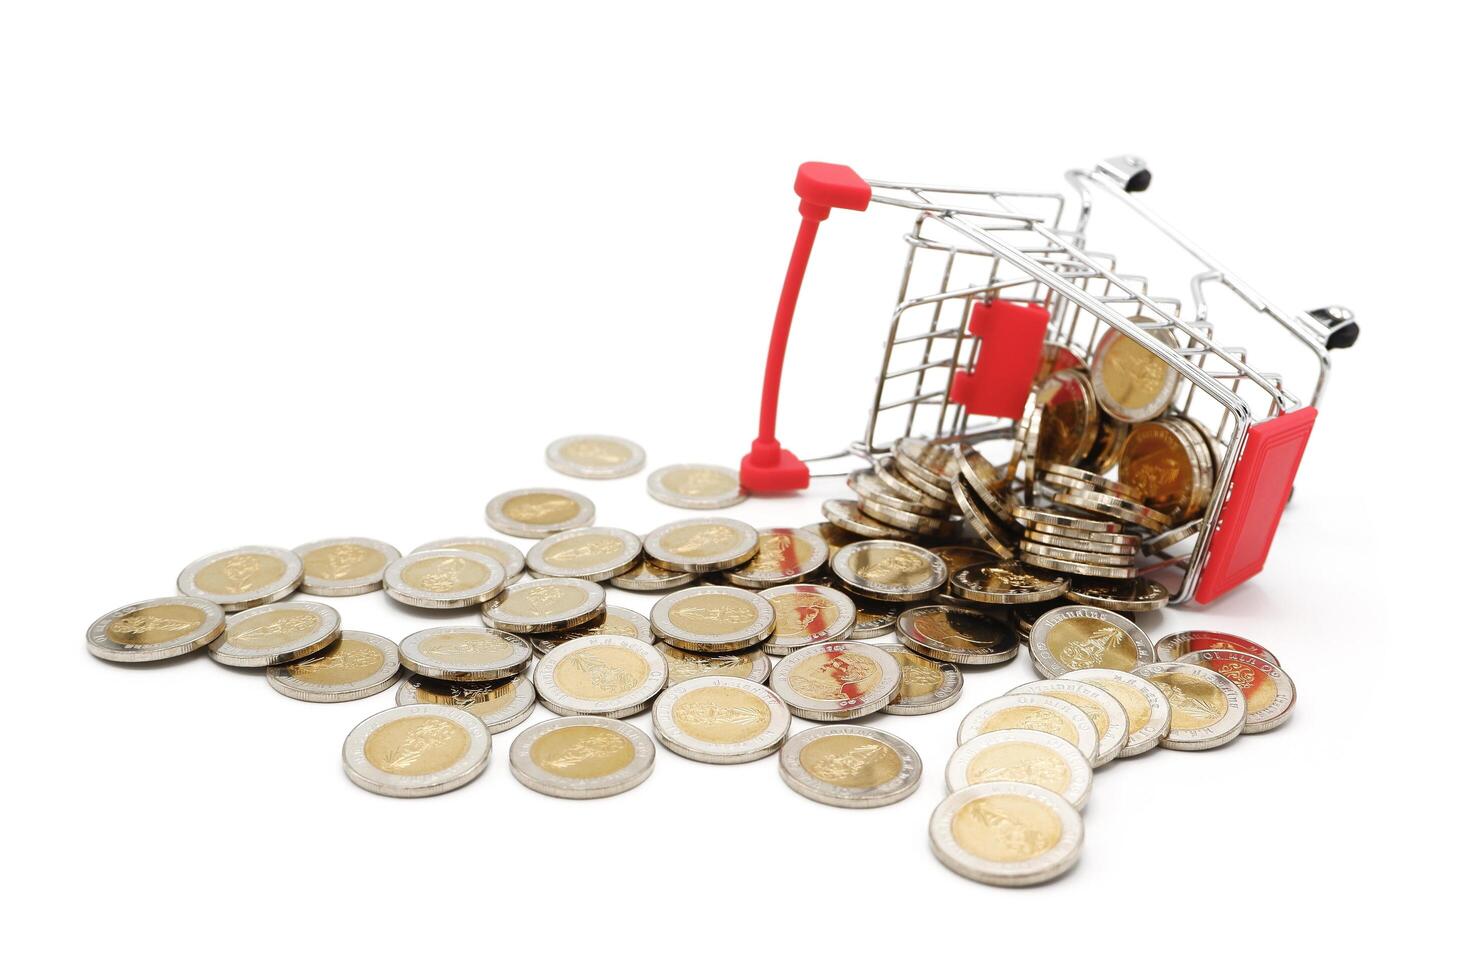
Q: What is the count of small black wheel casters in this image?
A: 2